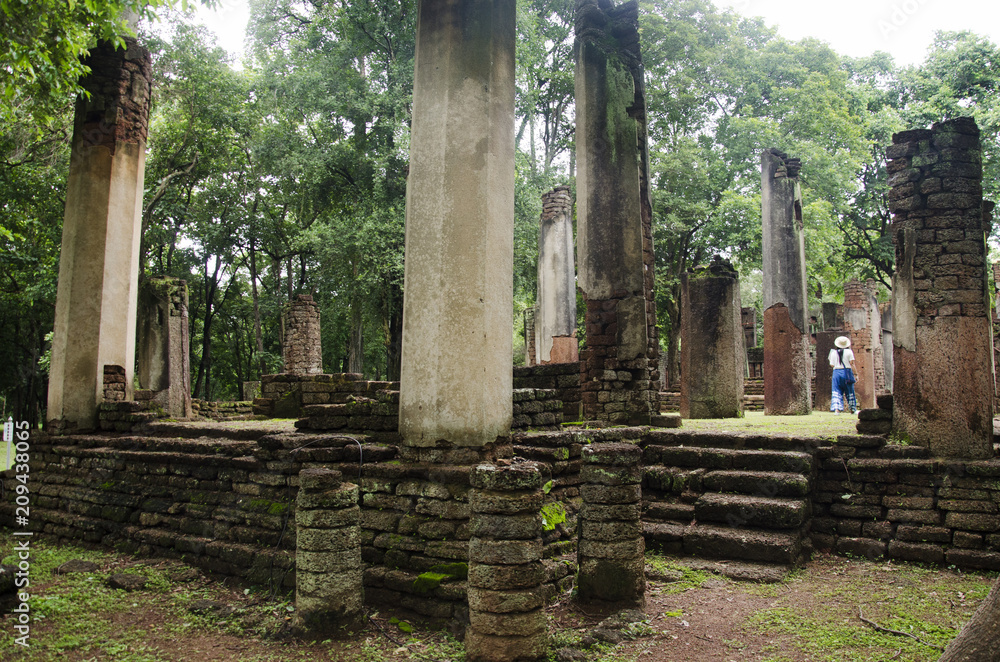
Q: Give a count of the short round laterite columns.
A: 3